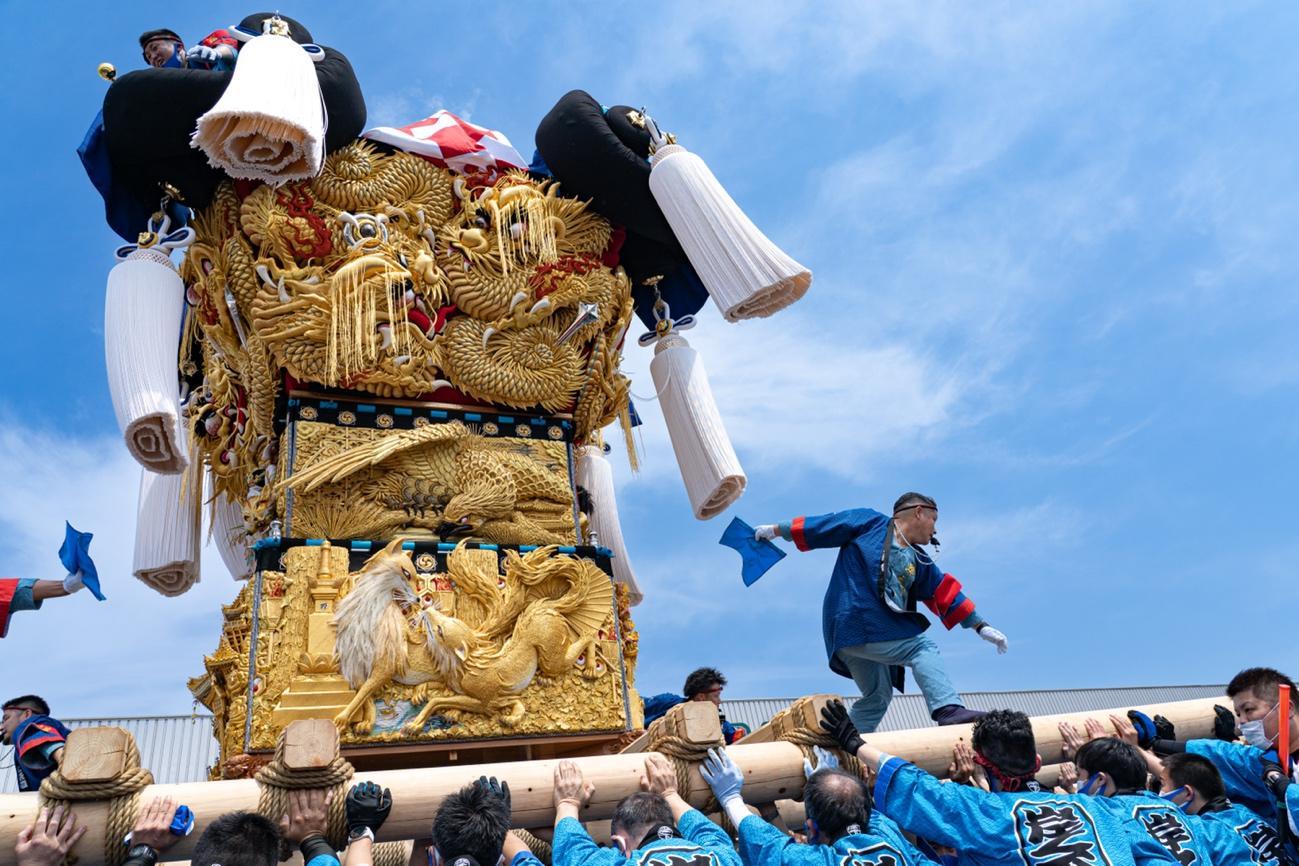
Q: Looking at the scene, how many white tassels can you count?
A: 7